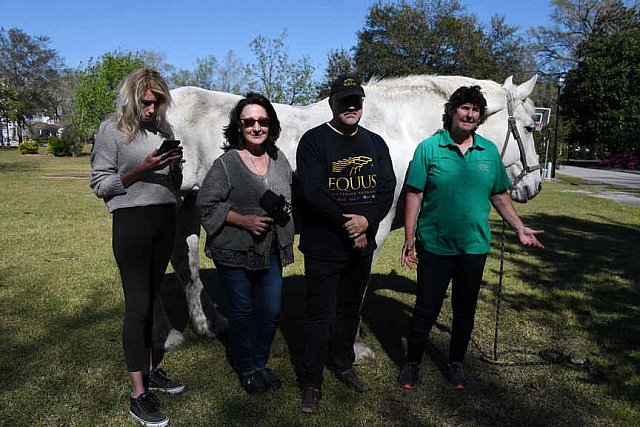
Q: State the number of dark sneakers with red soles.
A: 2